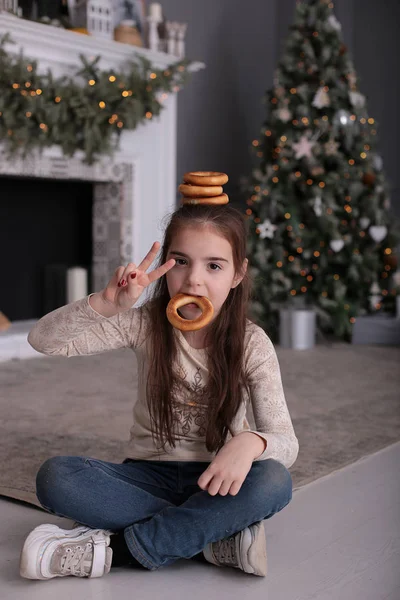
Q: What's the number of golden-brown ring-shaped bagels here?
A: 4